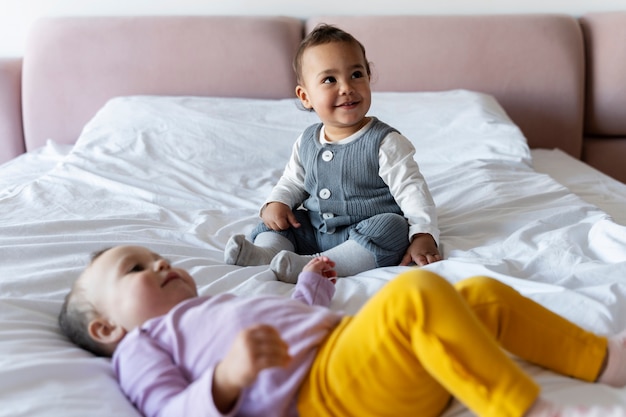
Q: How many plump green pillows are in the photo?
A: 0